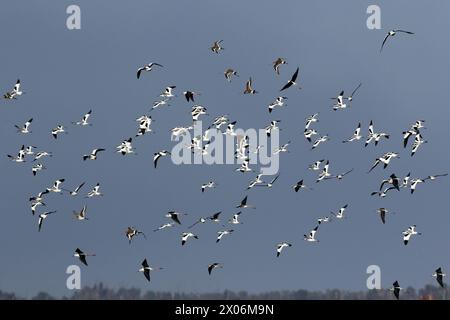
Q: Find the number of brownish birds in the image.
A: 6